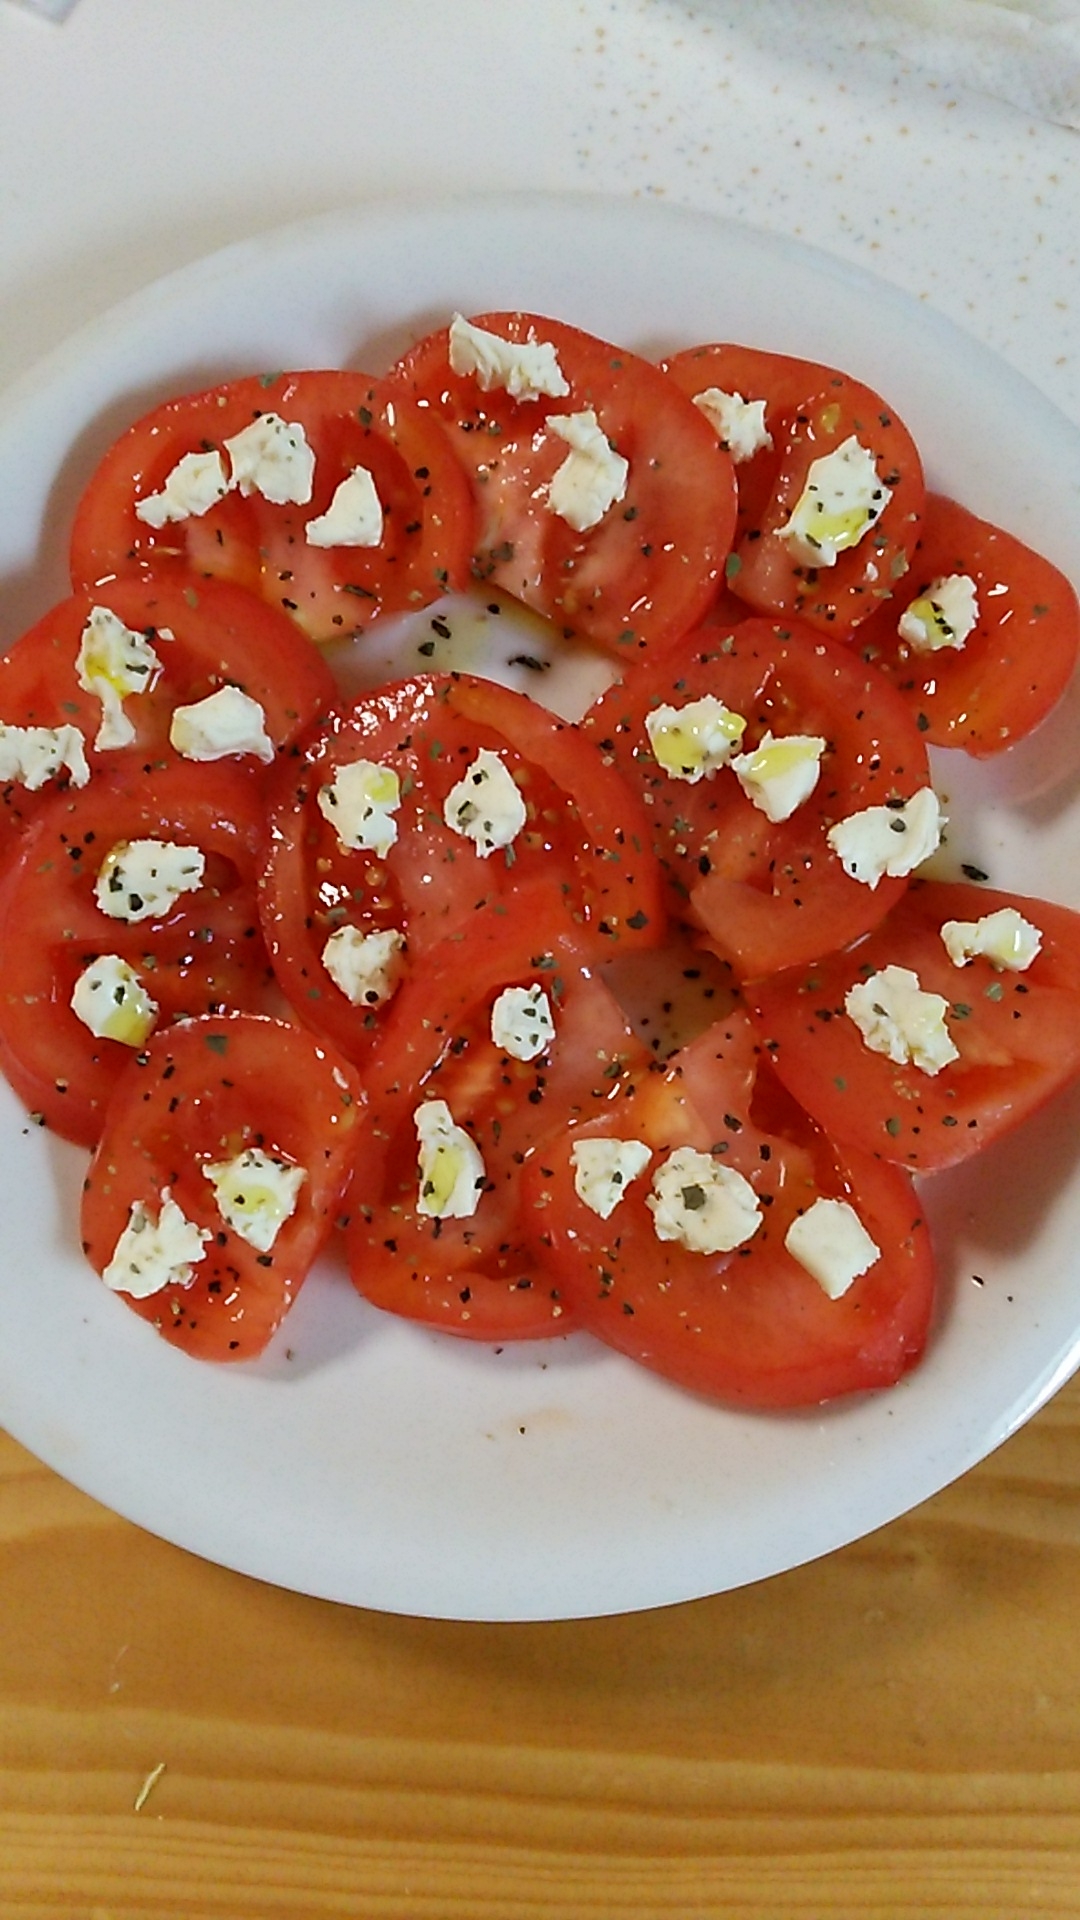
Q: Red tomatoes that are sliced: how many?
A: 12